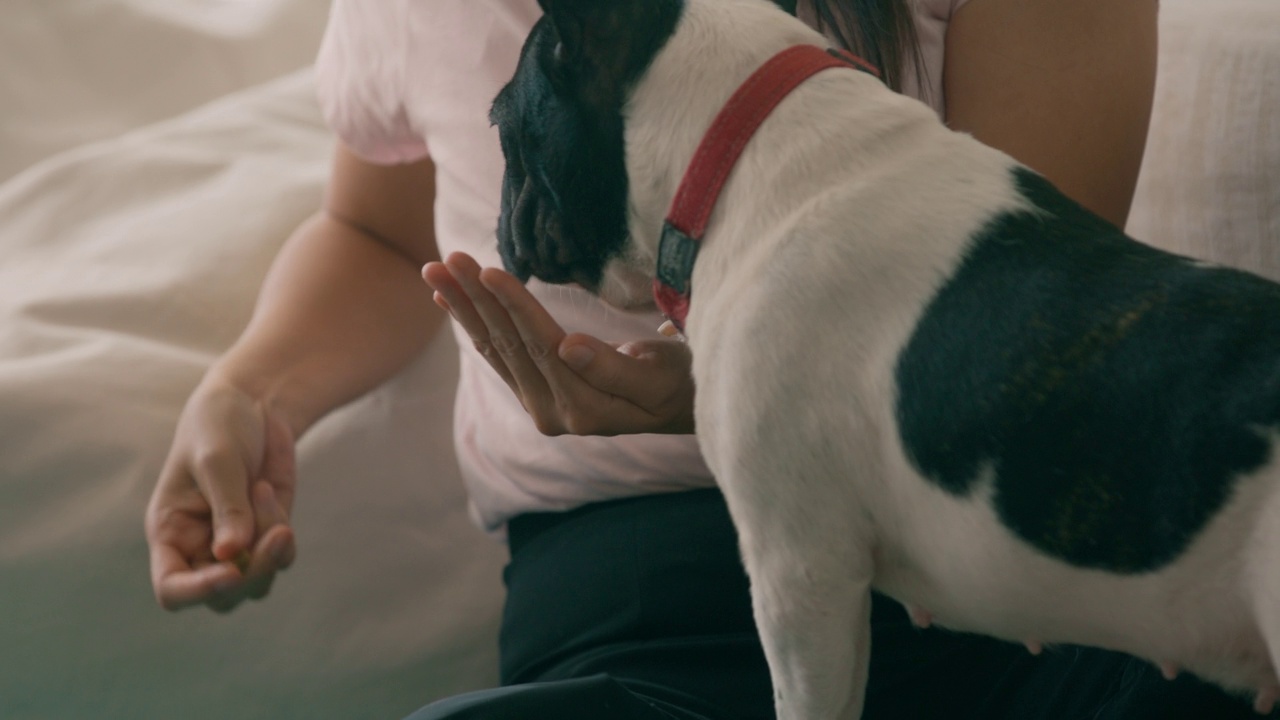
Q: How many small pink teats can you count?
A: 4